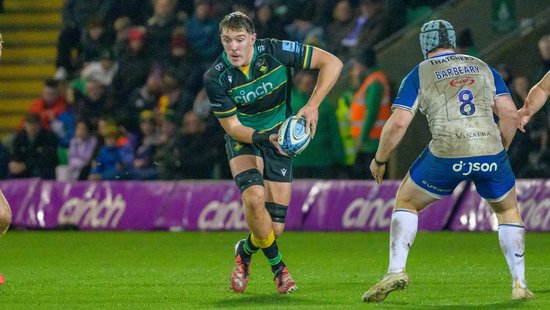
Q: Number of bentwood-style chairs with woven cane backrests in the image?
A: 0